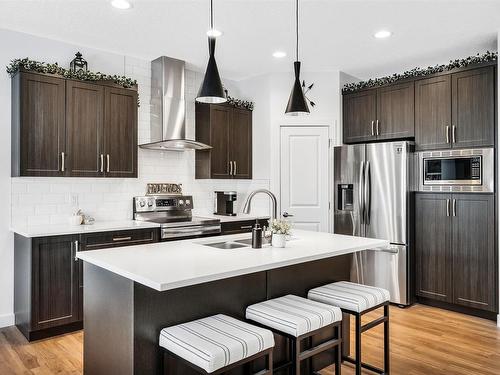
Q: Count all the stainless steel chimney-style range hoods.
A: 1